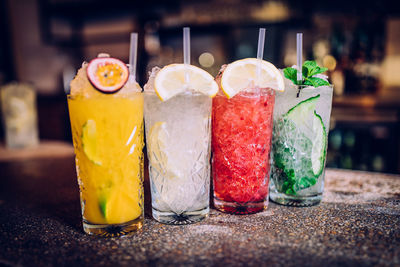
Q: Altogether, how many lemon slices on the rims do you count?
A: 2